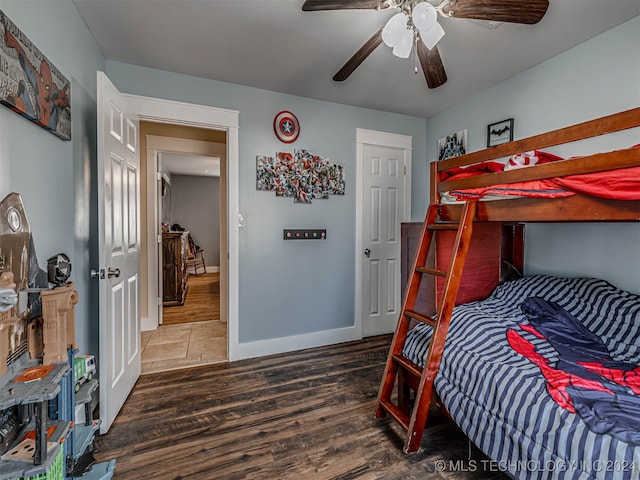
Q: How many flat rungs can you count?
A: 5